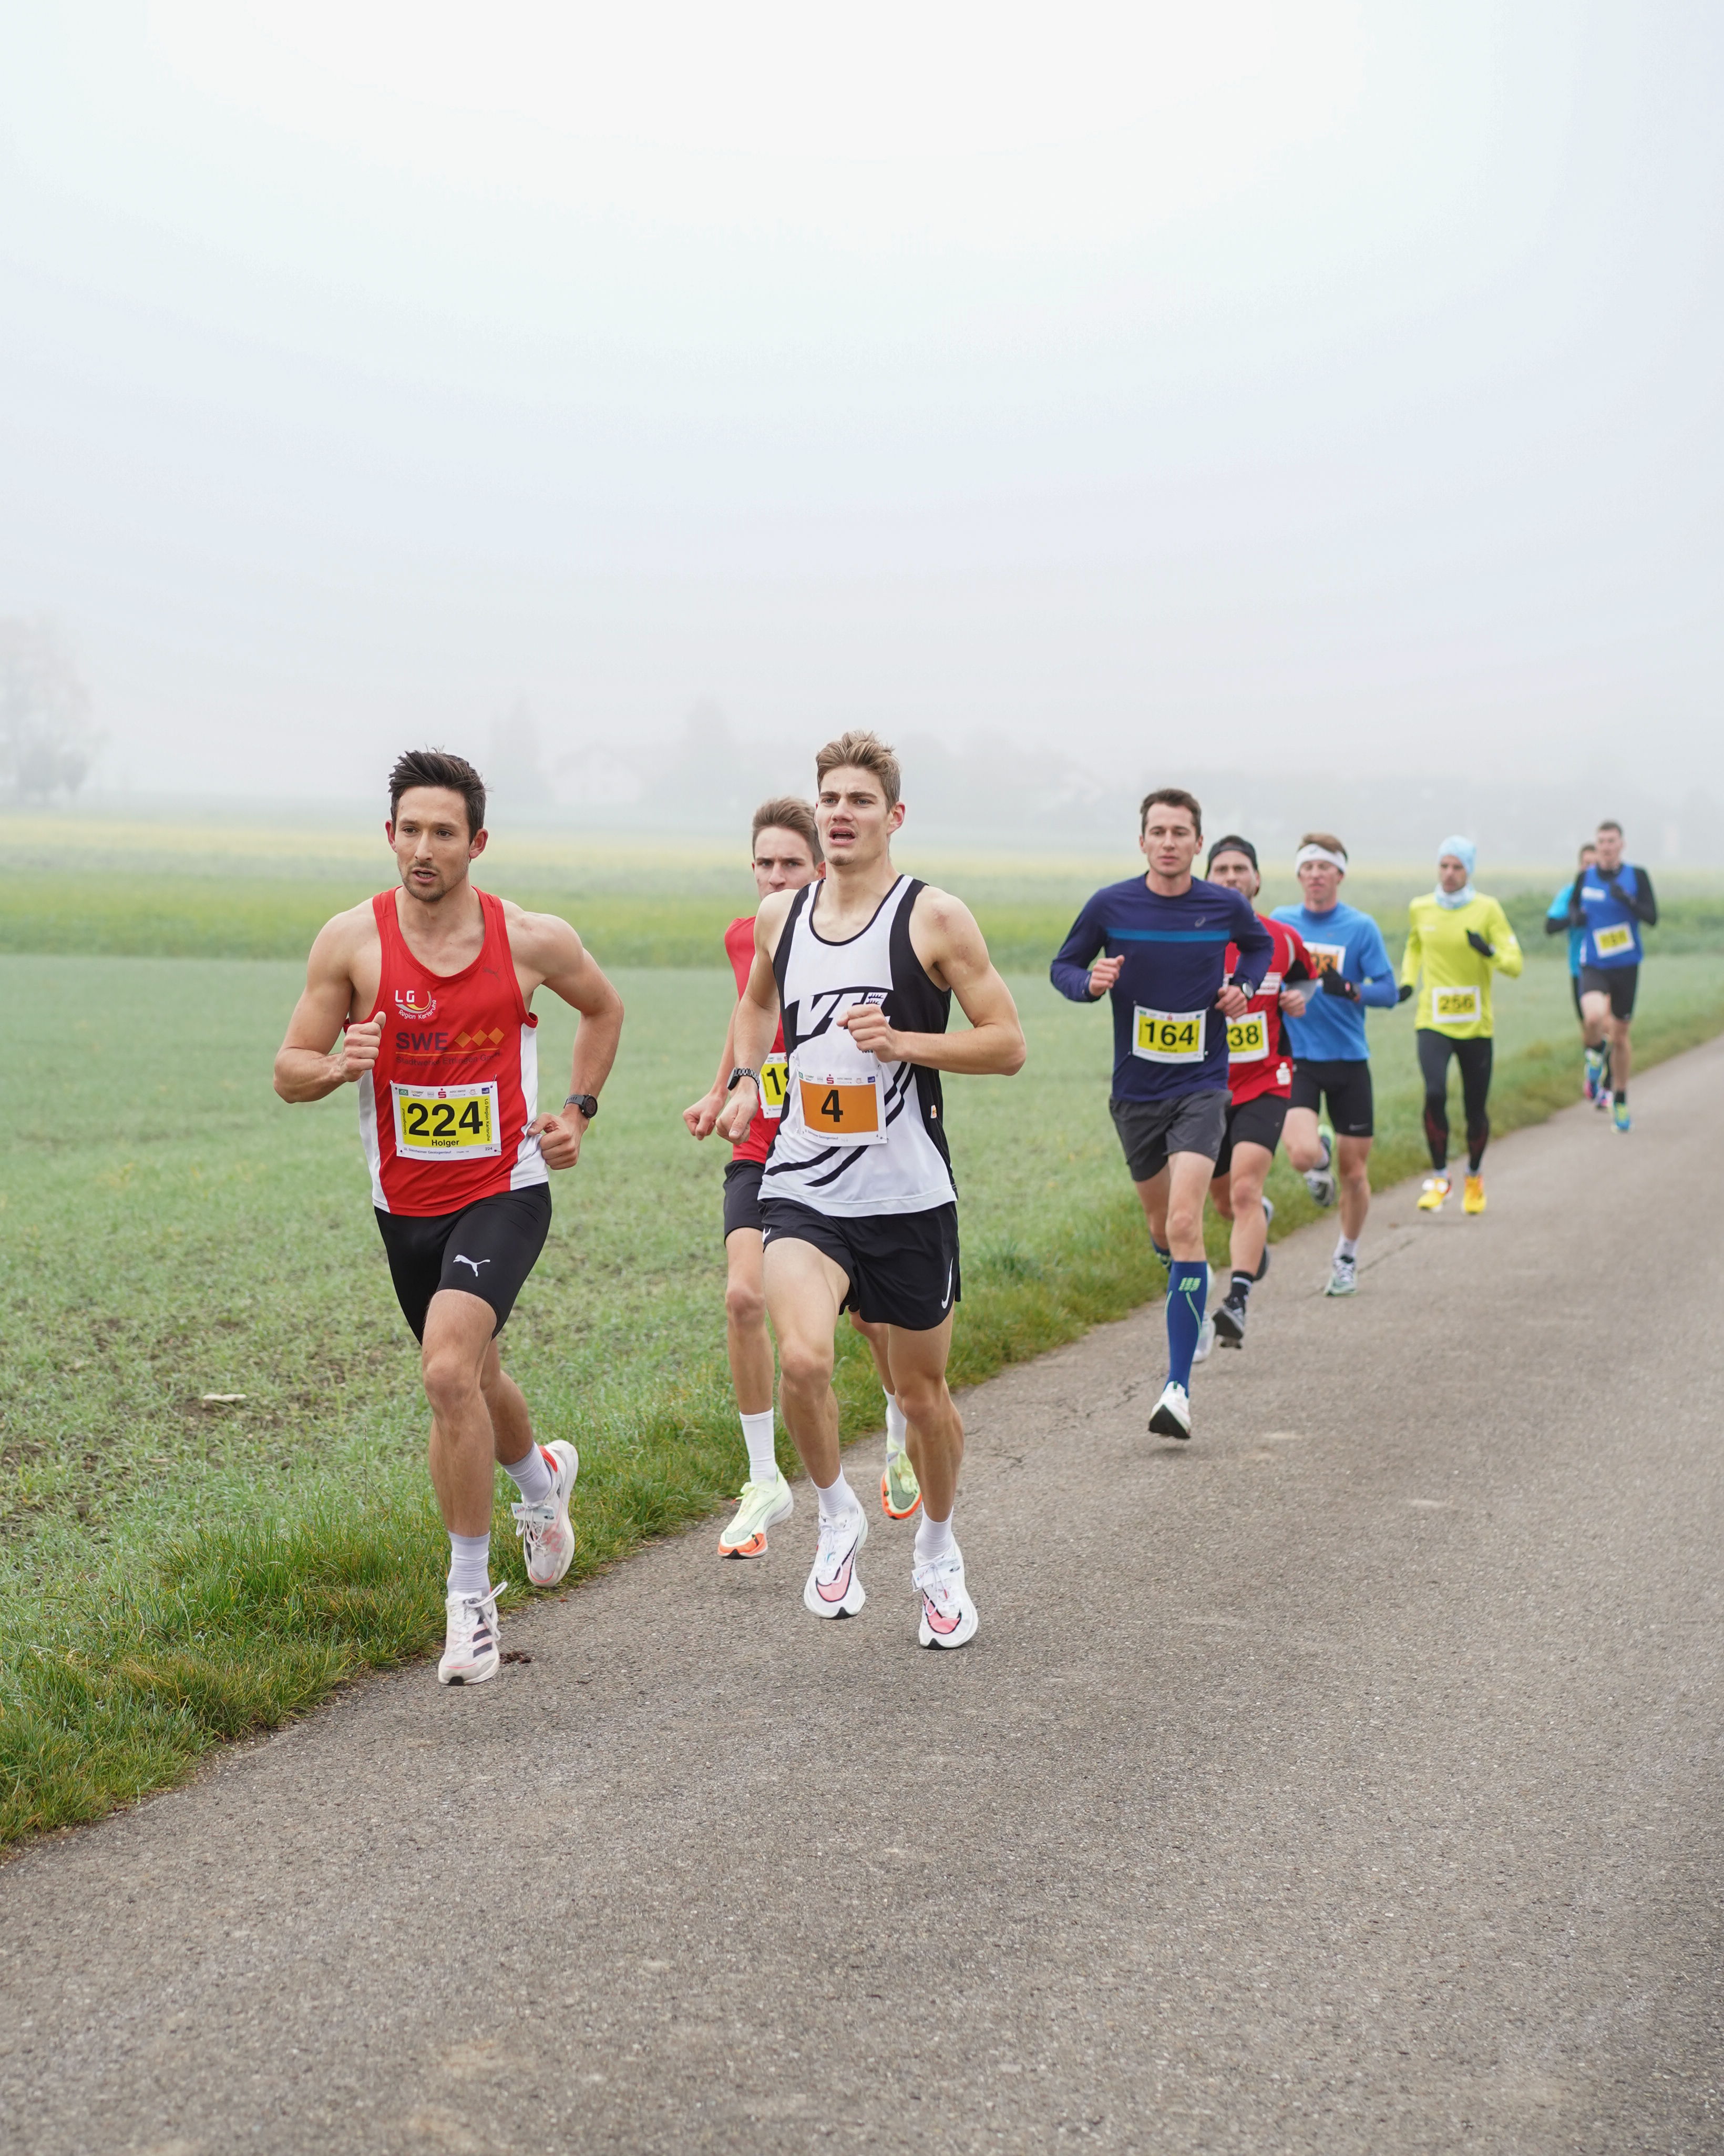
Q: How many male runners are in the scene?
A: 9